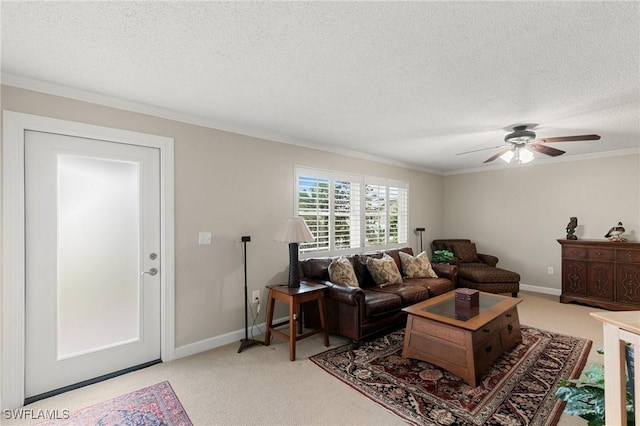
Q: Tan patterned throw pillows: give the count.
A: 3